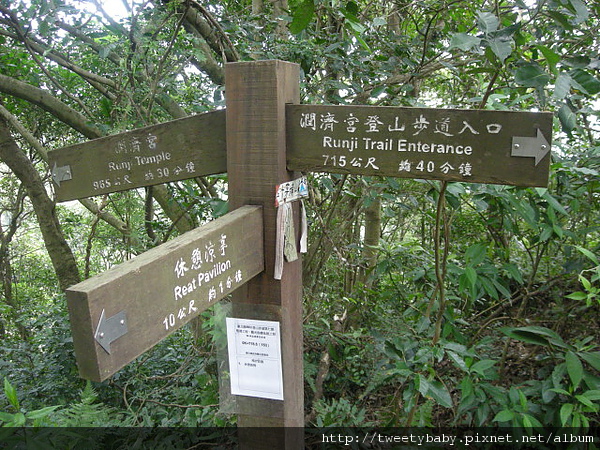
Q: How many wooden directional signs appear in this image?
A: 3